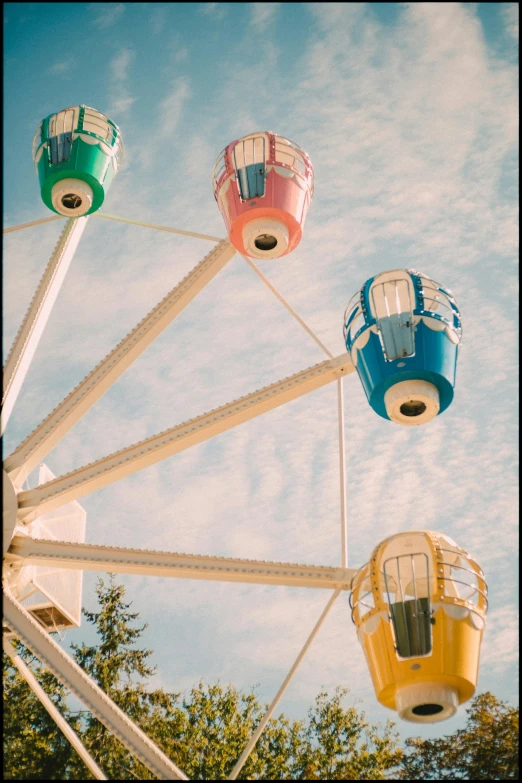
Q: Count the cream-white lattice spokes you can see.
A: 5